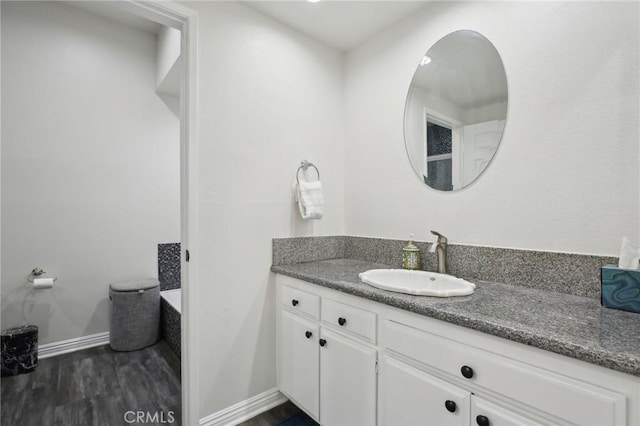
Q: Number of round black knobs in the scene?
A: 7